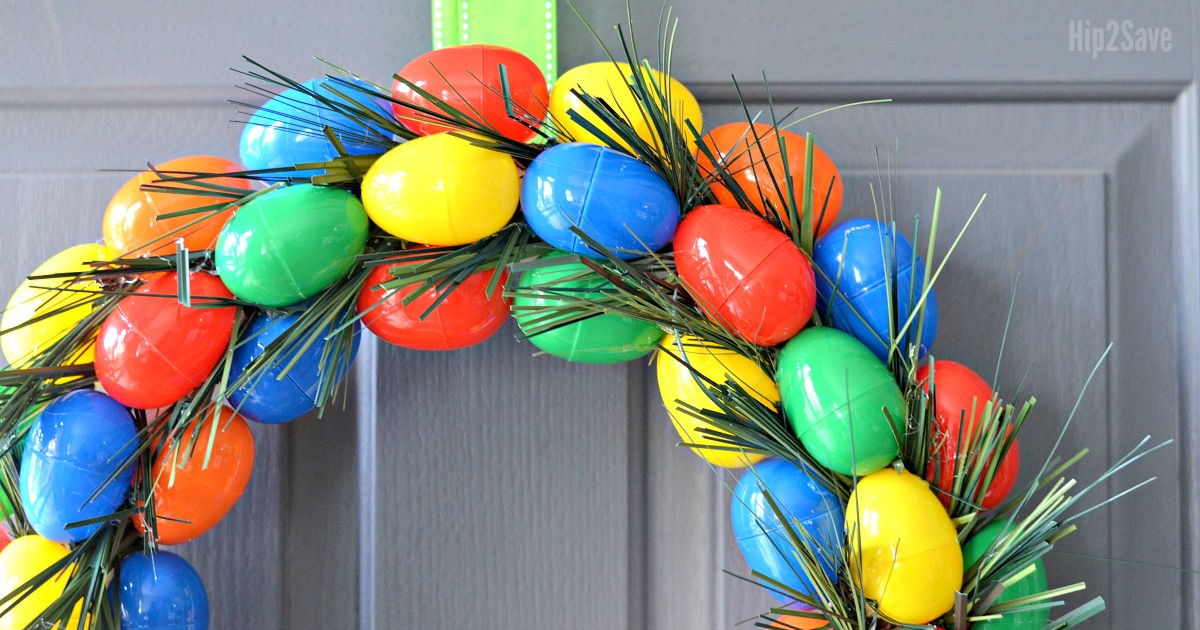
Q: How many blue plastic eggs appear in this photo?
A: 7